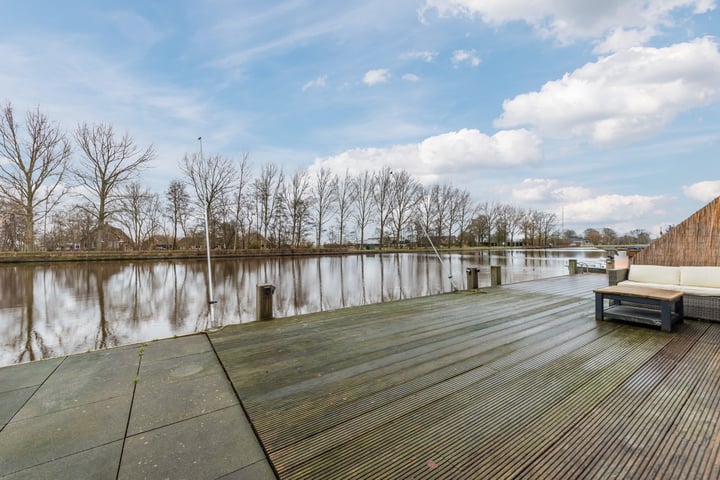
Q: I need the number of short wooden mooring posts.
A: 4